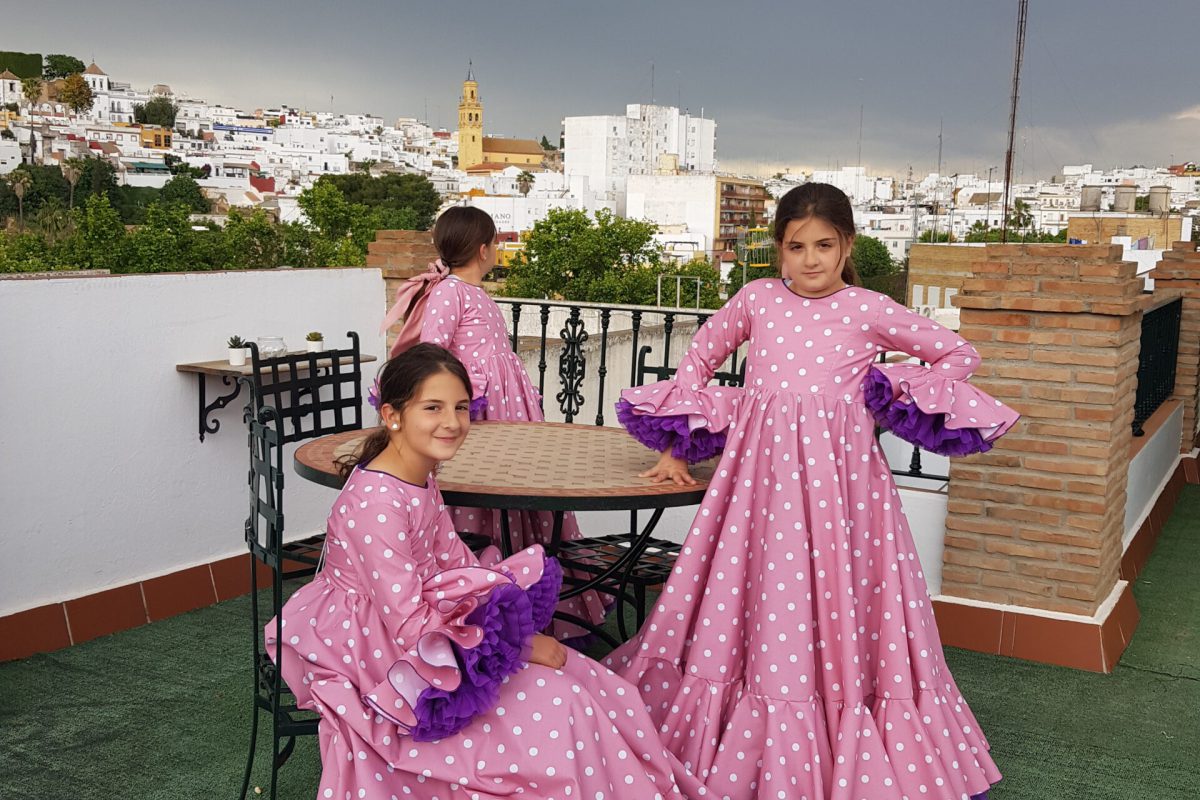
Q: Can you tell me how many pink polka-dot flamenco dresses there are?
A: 3